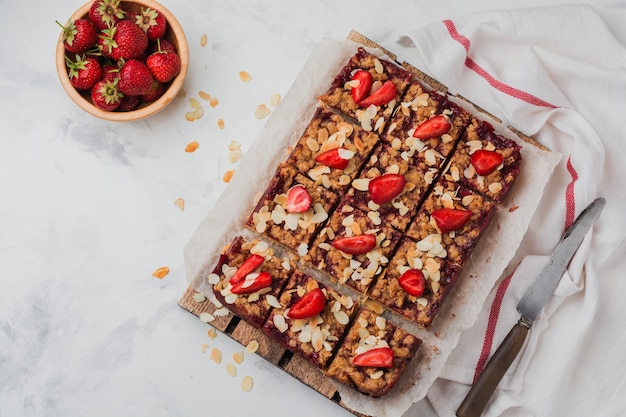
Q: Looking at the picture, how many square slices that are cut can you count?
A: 12